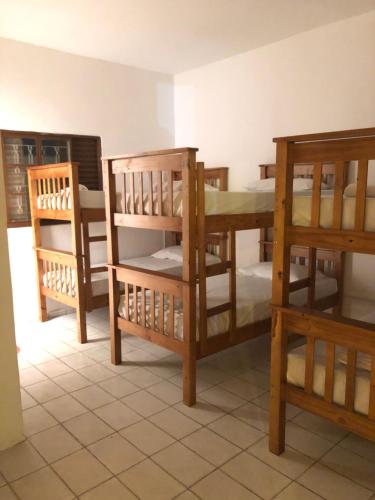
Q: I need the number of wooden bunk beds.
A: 3